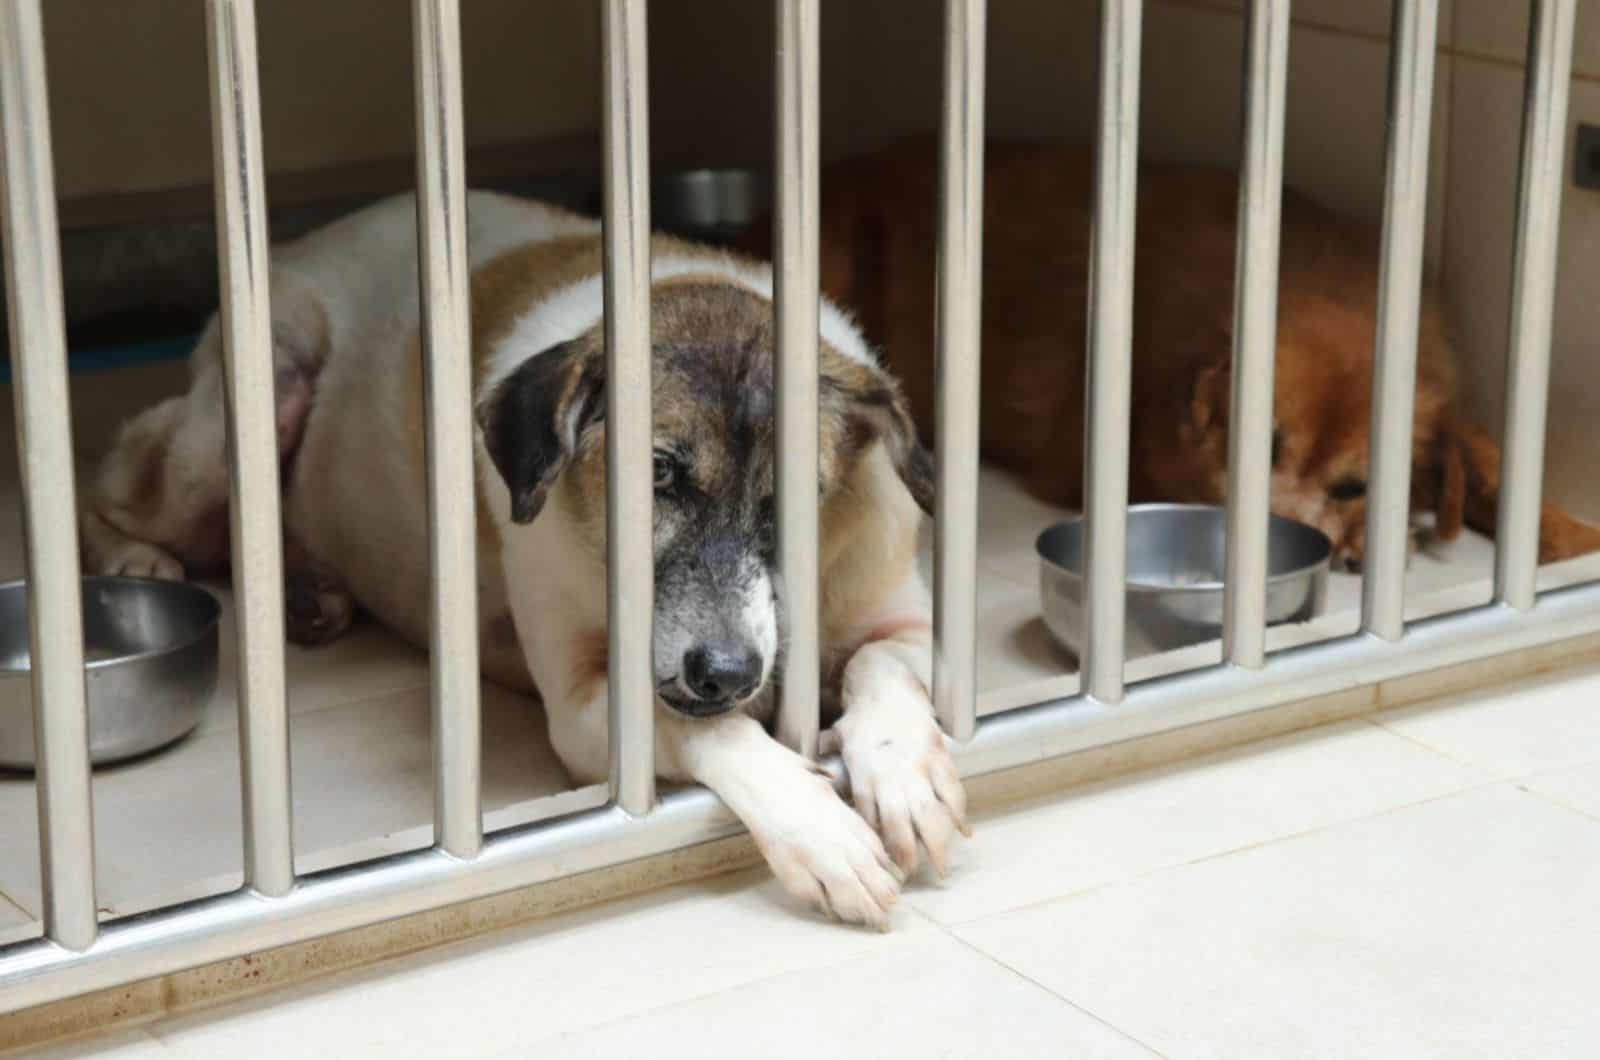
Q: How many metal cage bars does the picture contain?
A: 10